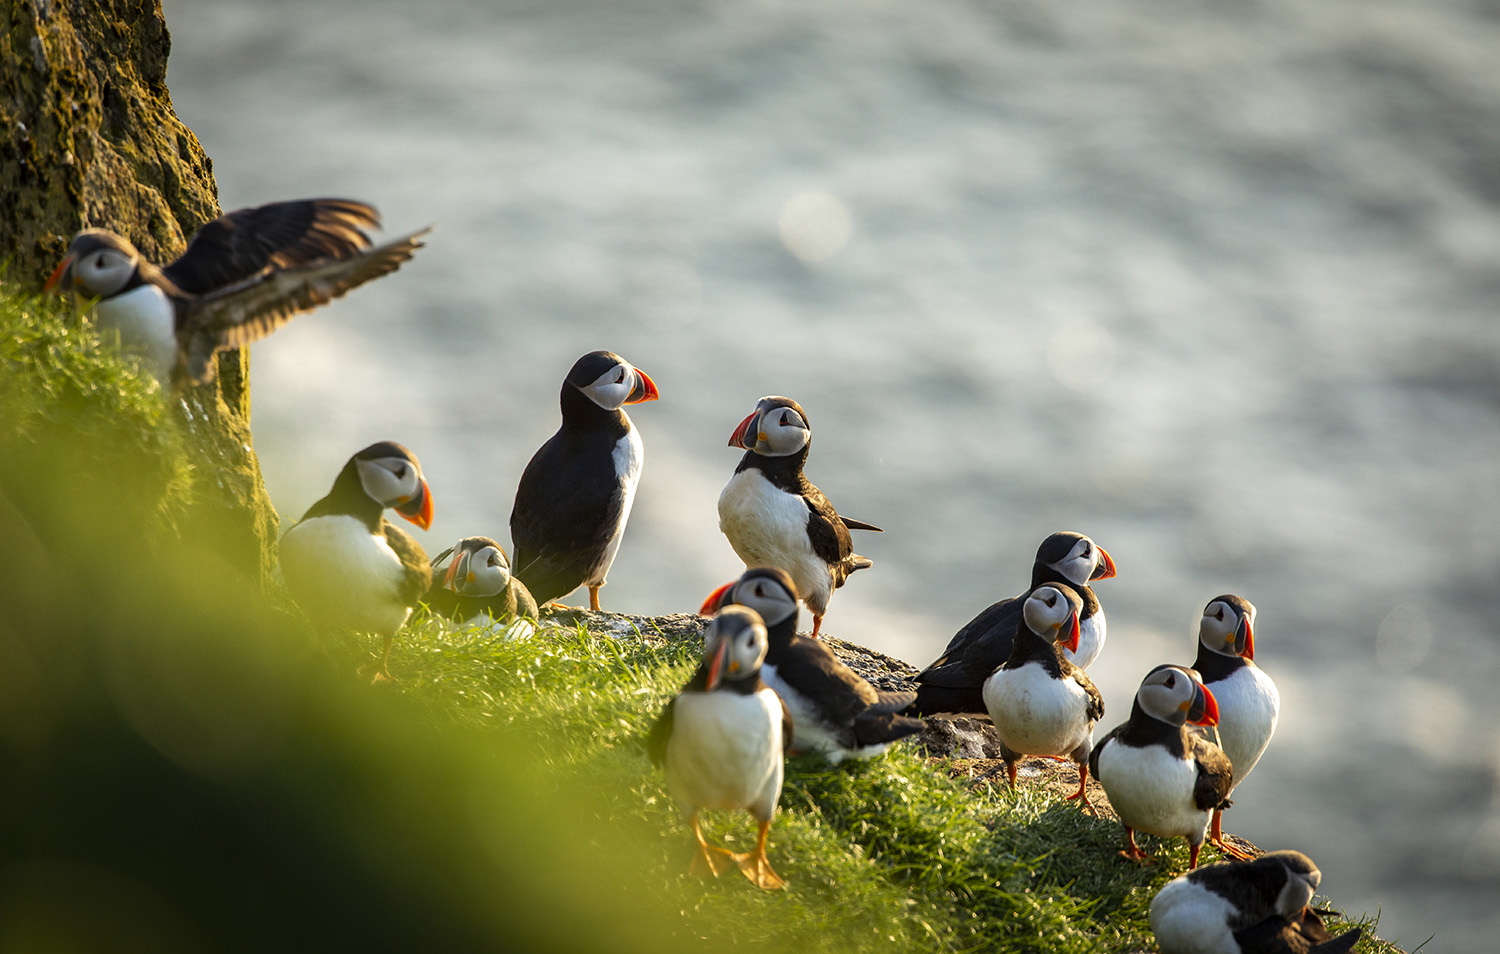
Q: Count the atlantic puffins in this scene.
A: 12